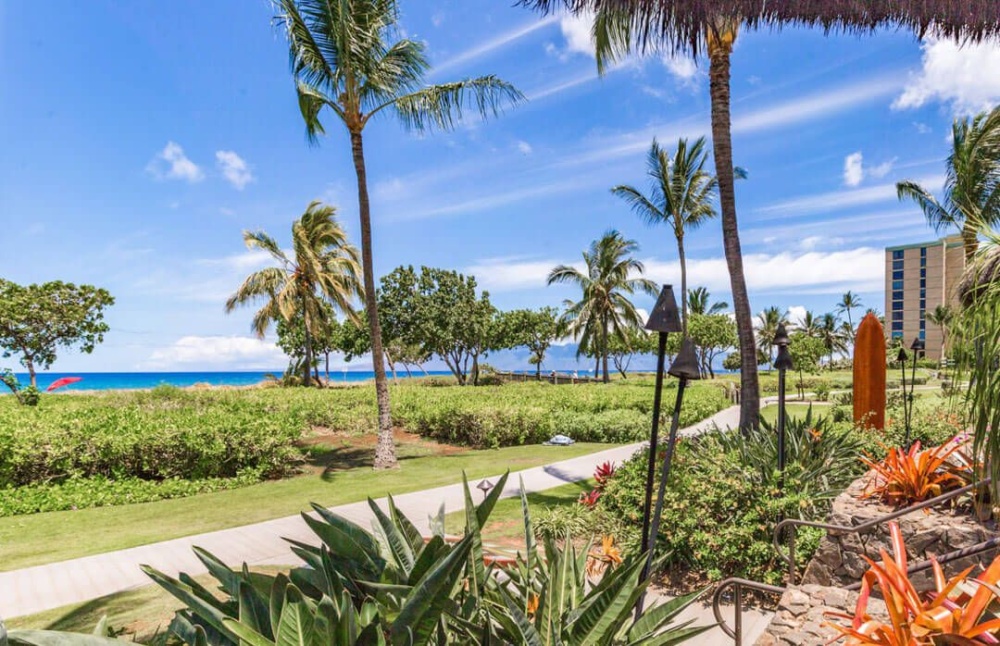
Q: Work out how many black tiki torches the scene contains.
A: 6